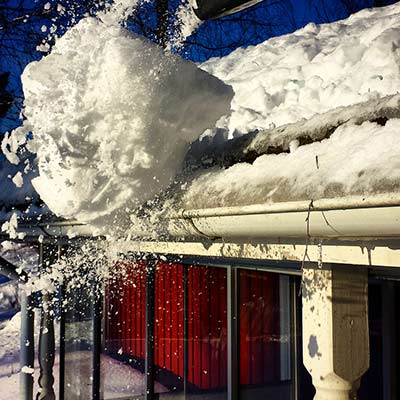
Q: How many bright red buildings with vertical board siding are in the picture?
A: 1